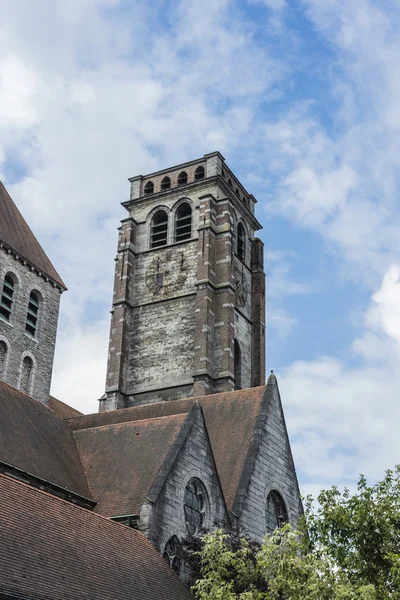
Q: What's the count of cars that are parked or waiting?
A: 0